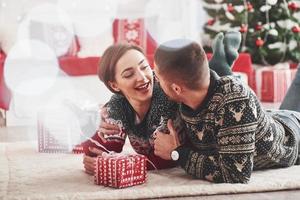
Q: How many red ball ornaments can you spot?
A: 8